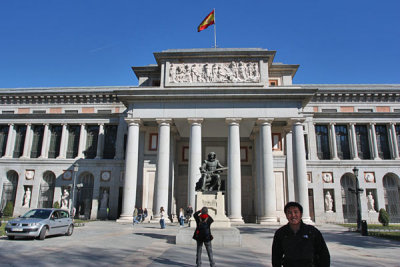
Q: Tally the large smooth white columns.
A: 6